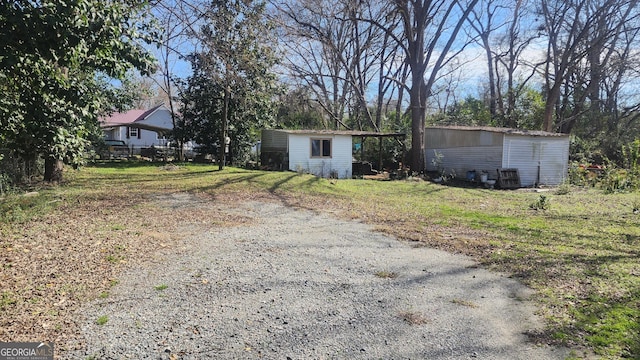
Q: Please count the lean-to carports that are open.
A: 1